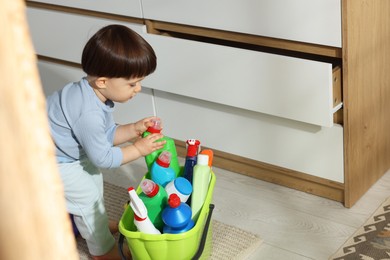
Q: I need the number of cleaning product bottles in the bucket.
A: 9